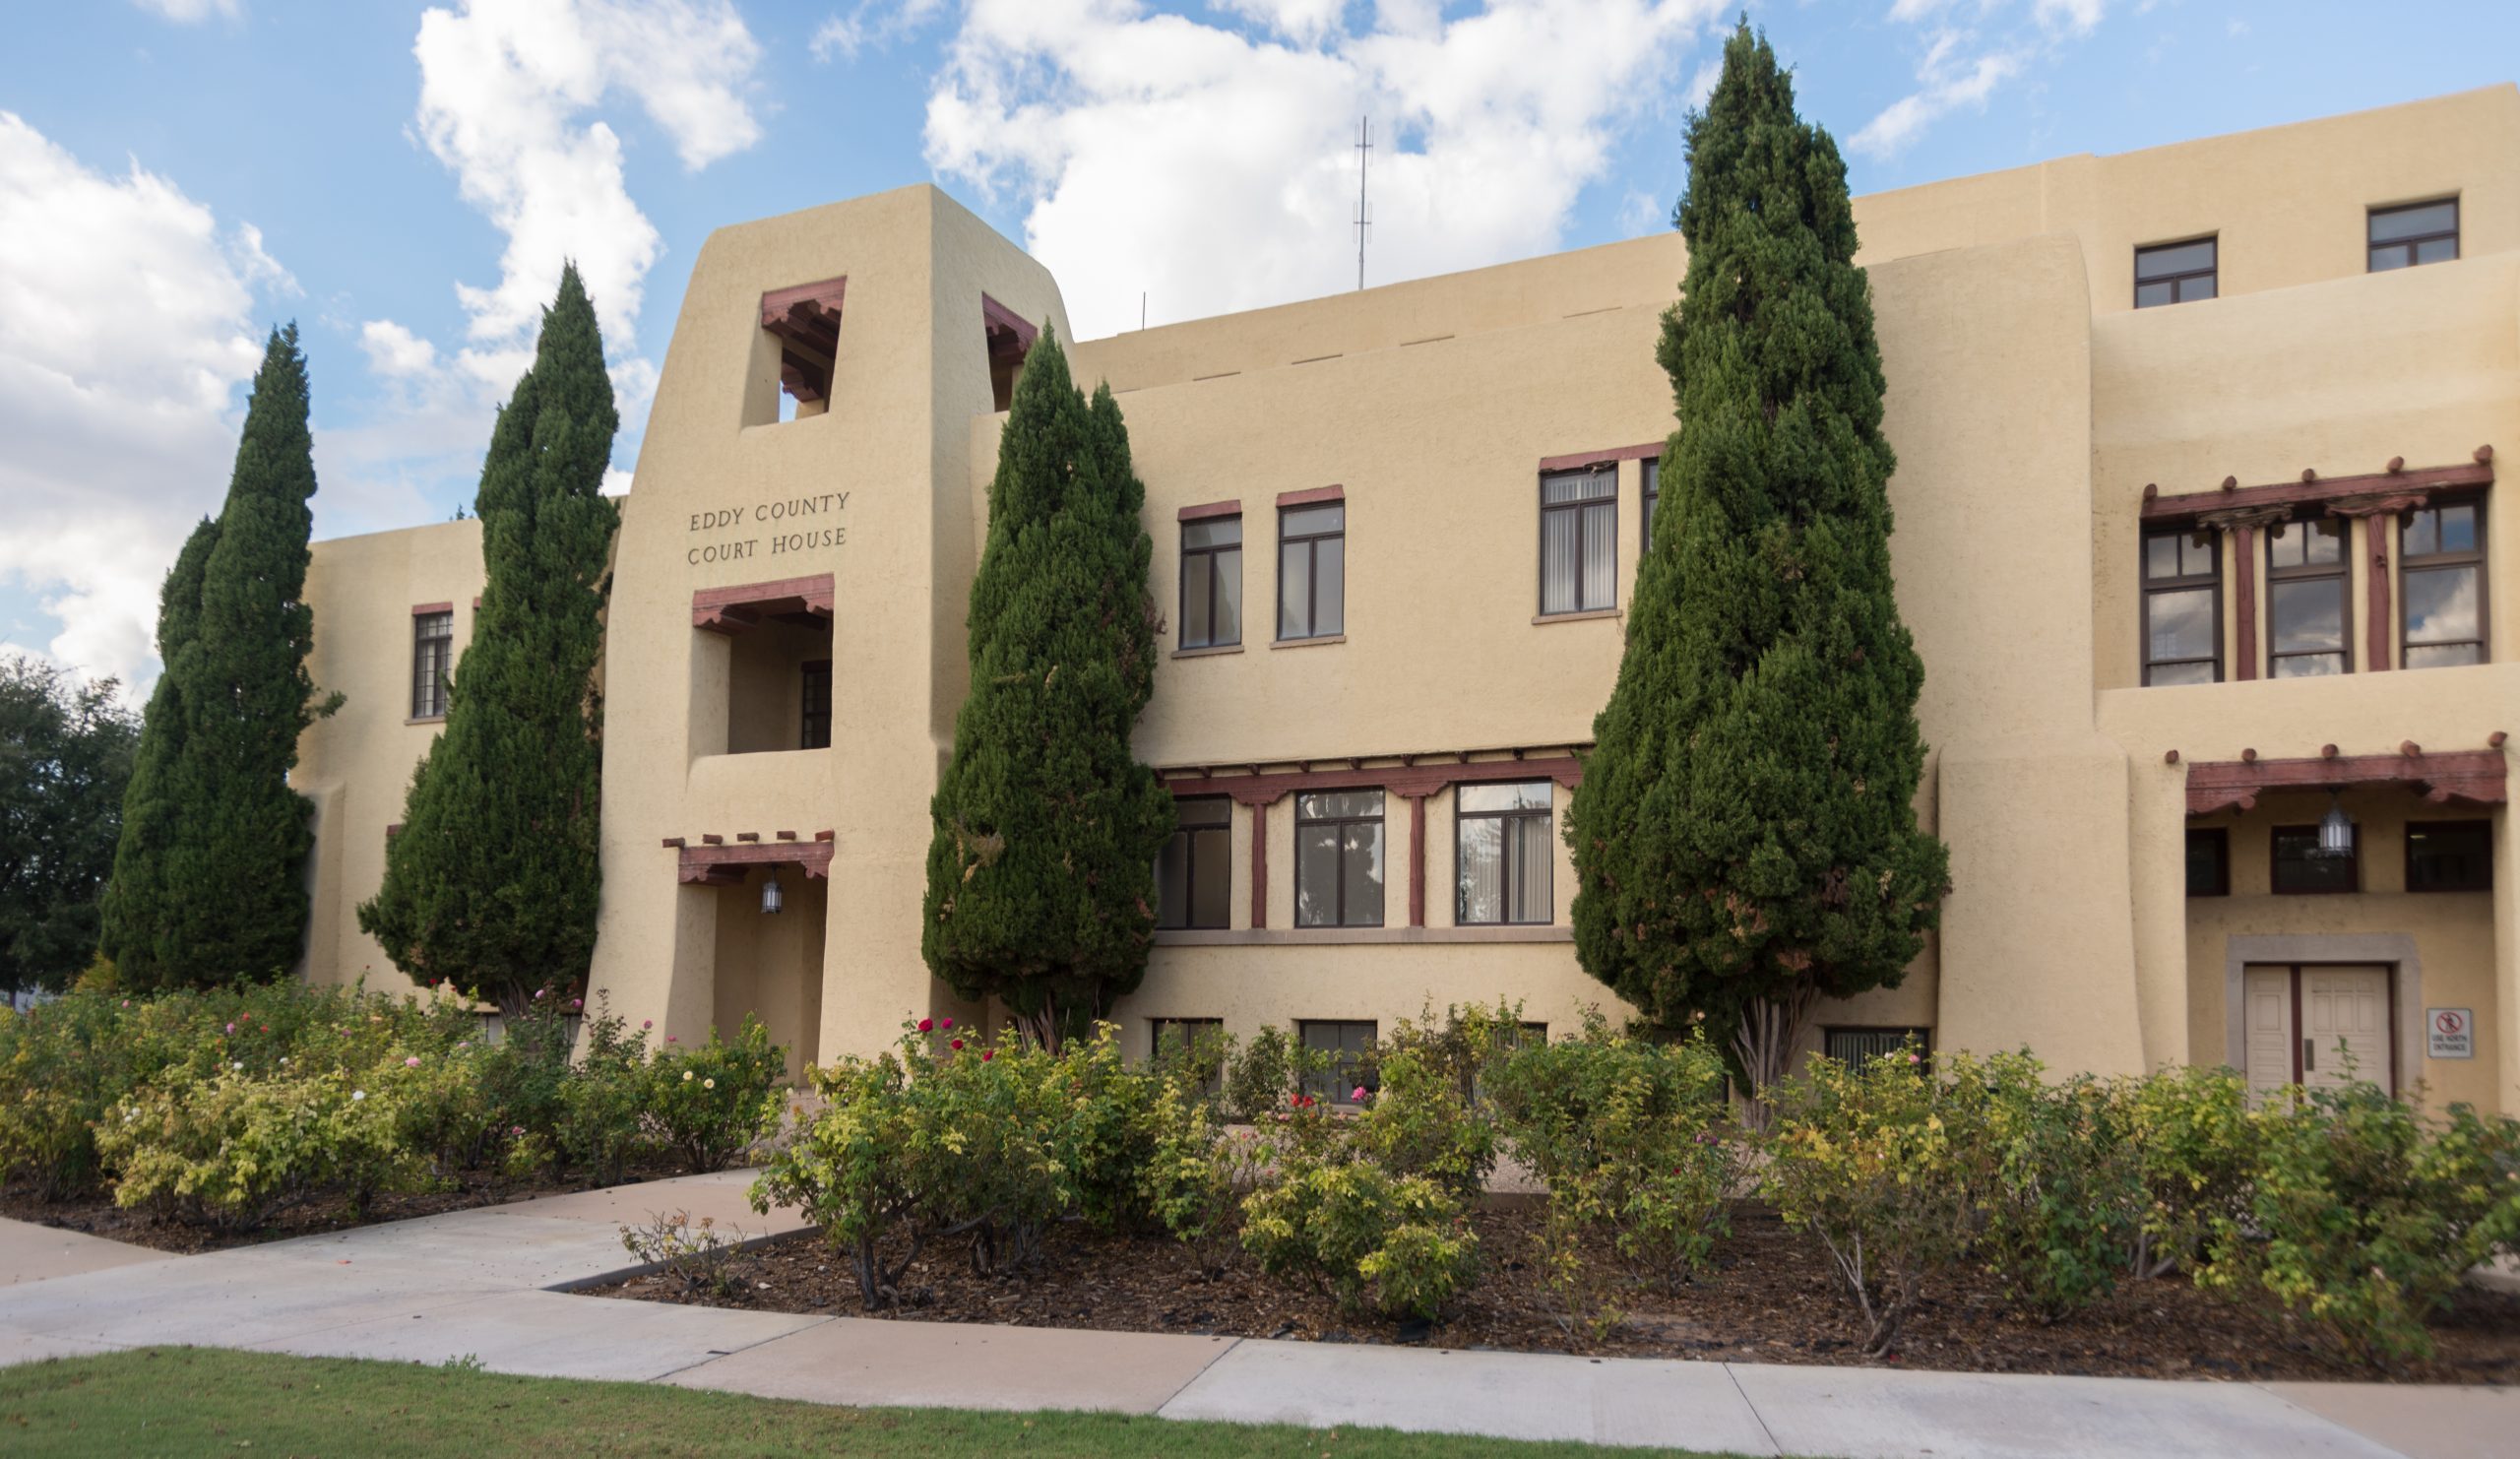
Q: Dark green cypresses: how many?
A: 4